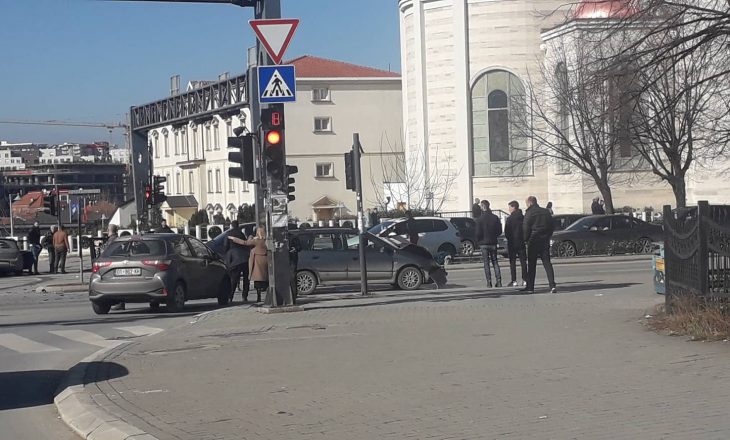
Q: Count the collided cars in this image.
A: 1